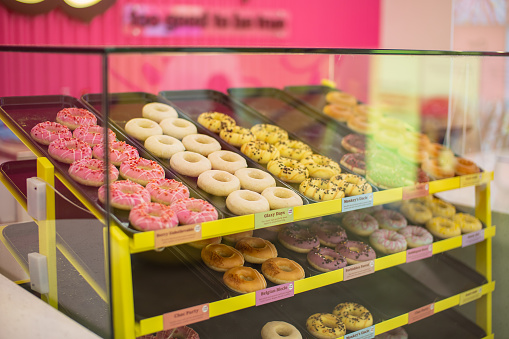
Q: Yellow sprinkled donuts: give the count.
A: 11